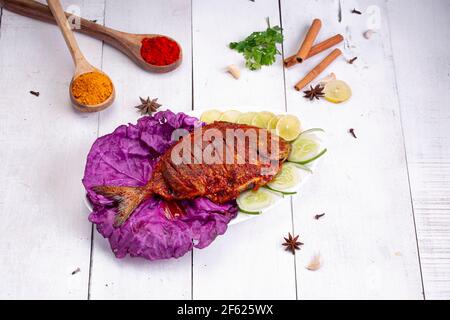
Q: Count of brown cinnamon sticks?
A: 3